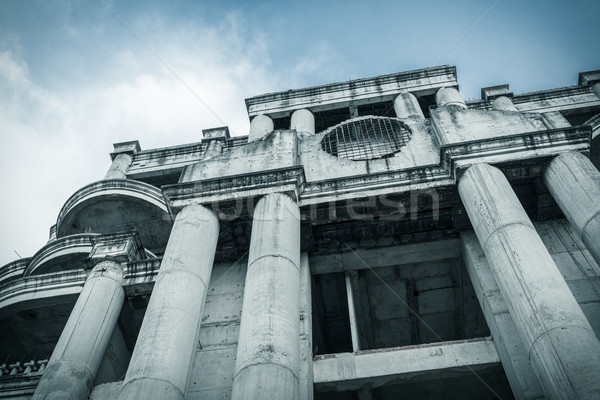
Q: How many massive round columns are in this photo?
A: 5